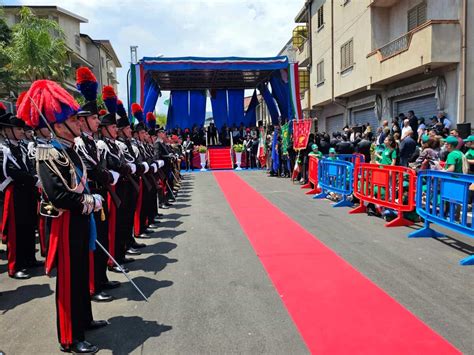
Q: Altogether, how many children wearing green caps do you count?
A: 5